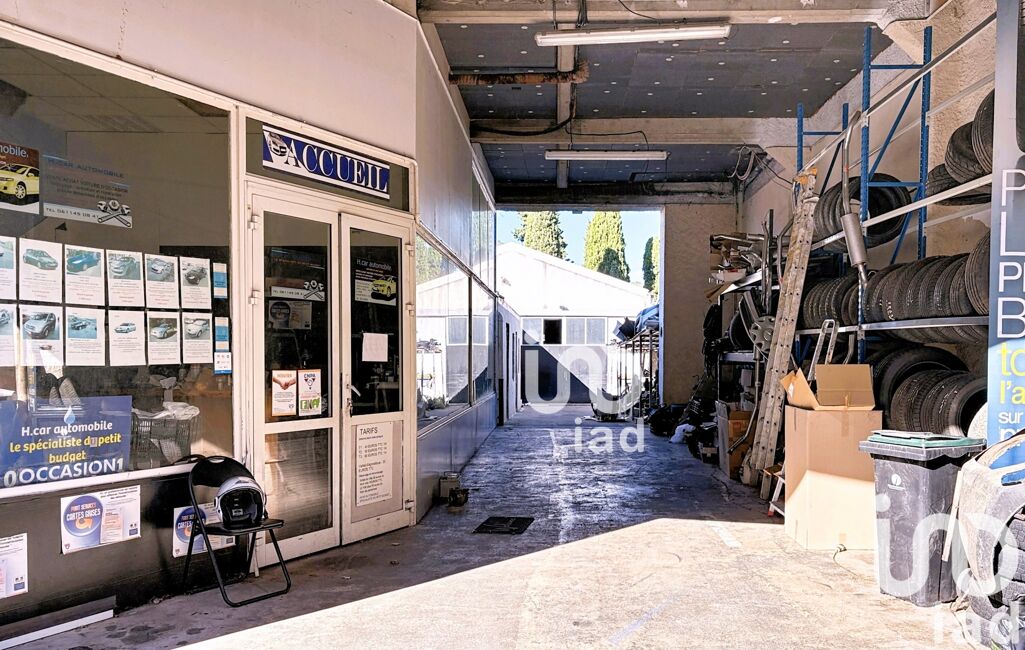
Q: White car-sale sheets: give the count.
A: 12